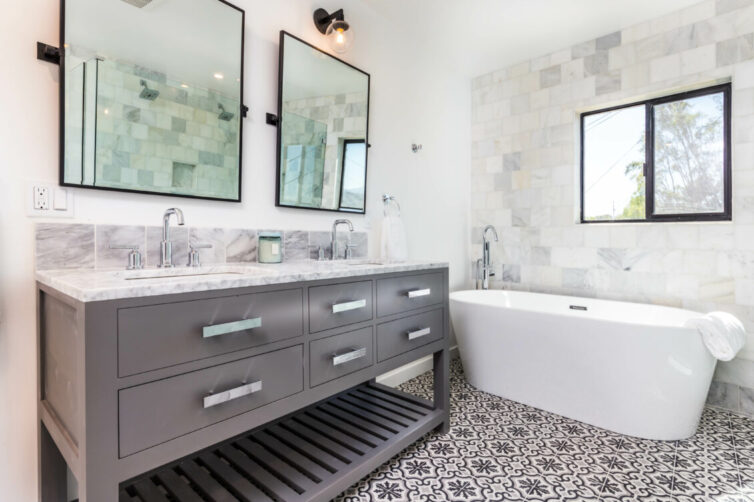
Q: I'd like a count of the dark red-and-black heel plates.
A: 0